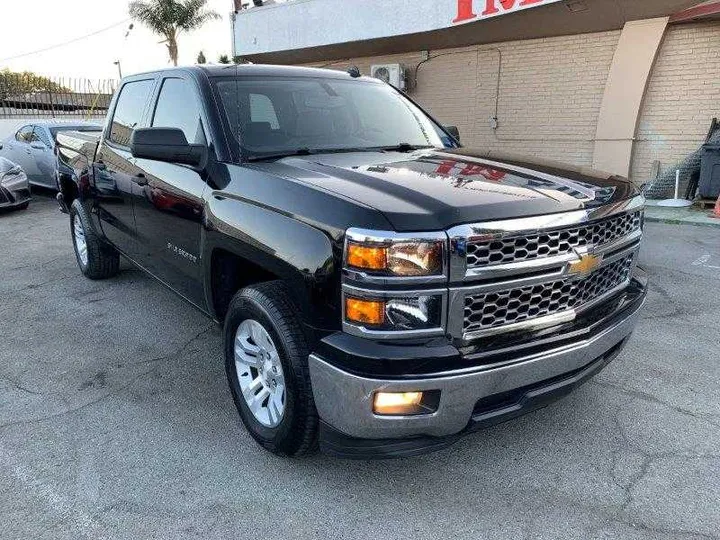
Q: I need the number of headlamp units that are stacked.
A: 2